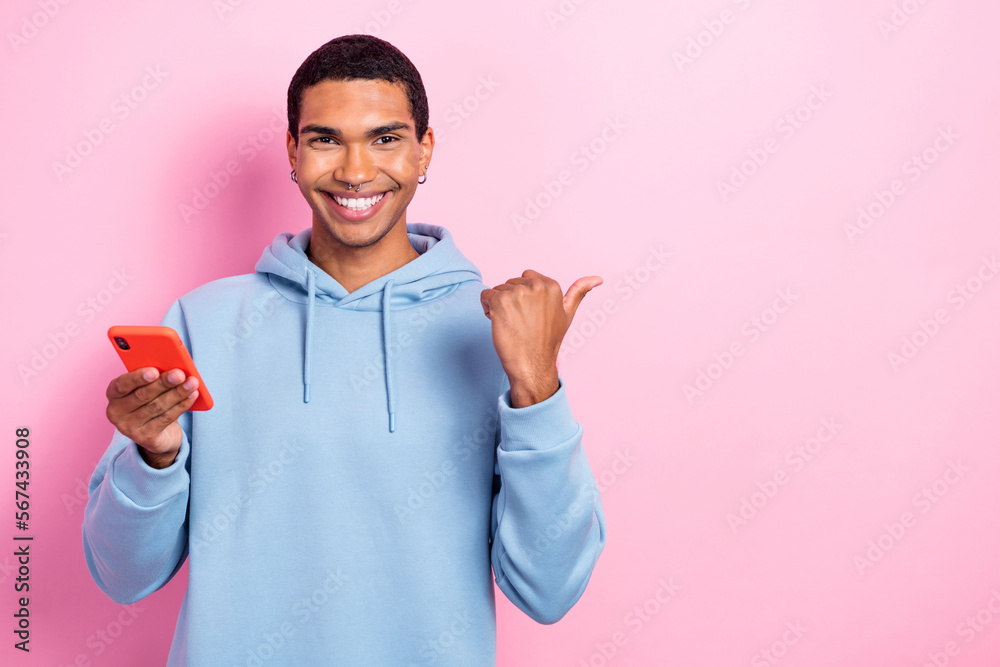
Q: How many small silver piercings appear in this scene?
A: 5